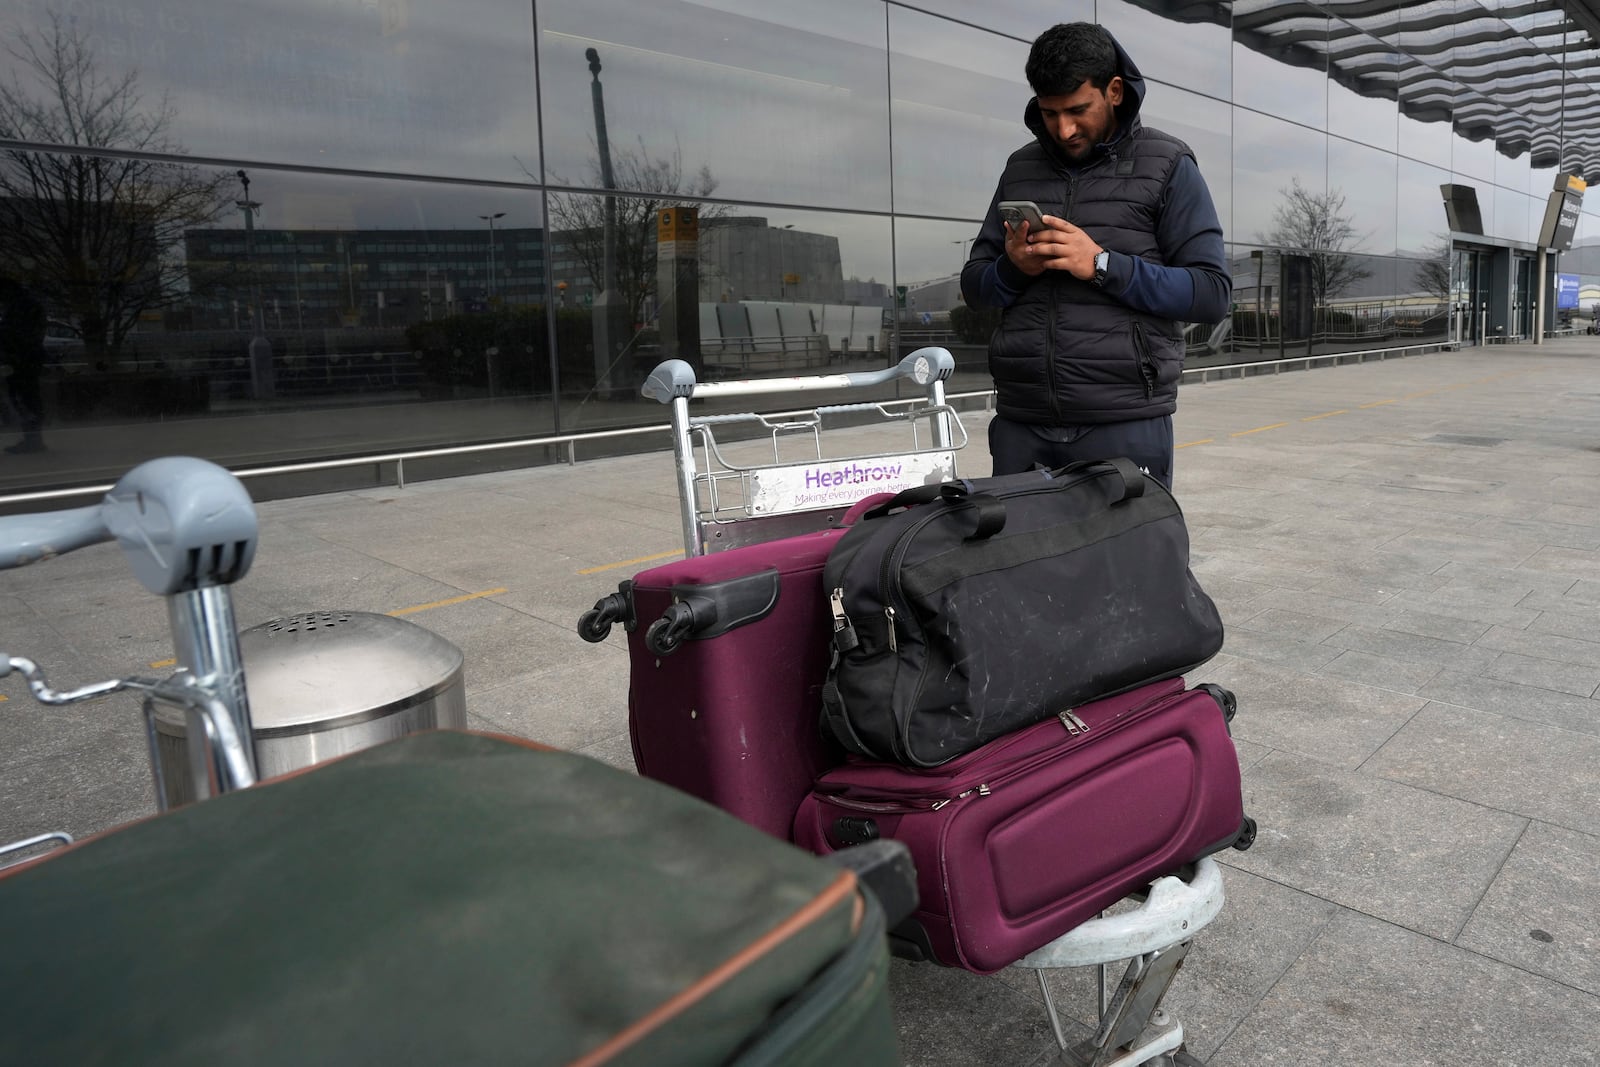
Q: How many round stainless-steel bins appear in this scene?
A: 1